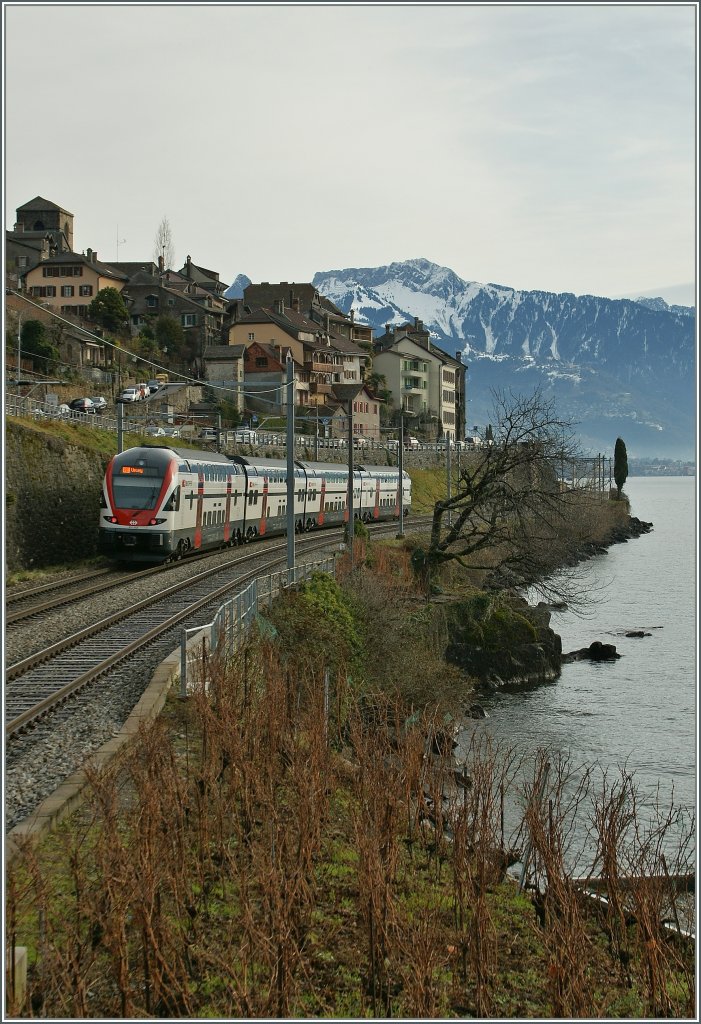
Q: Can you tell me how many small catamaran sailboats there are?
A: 0